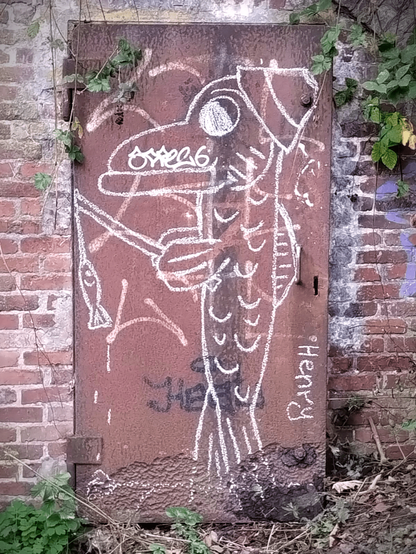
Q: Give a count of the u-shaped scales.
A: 12